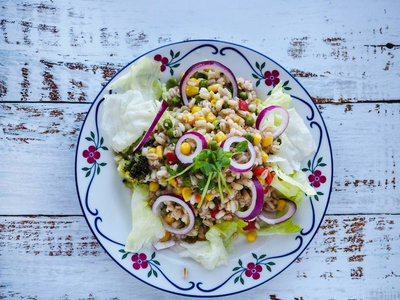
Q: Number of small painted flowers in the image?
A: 6